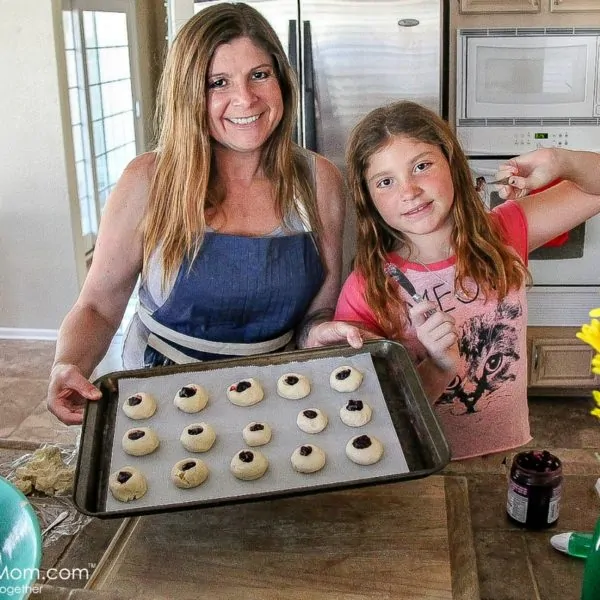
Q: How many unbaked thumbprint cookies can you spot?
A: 15